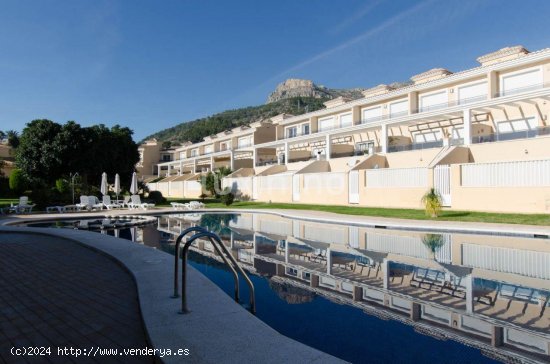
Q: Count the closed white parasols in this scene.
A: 3